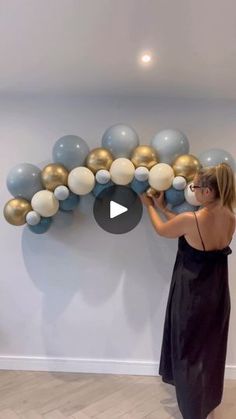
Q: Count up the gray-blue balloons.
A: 5